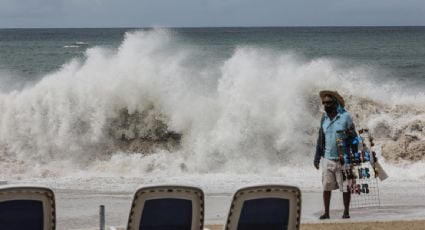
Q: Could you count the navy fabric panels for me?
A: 3